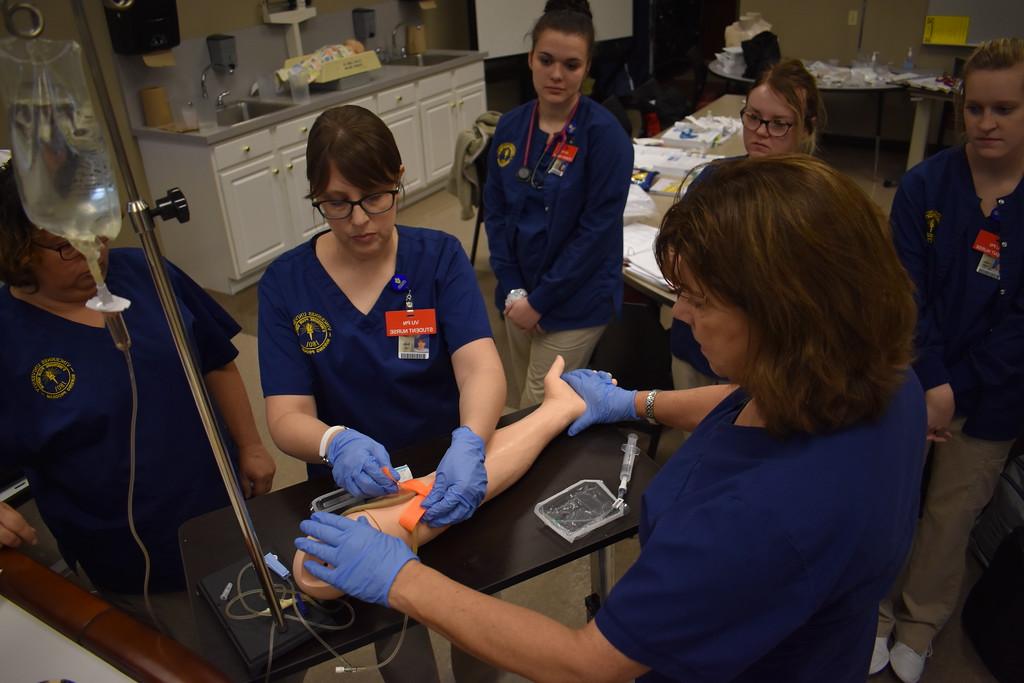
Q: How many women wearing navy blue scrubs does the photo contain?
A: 6